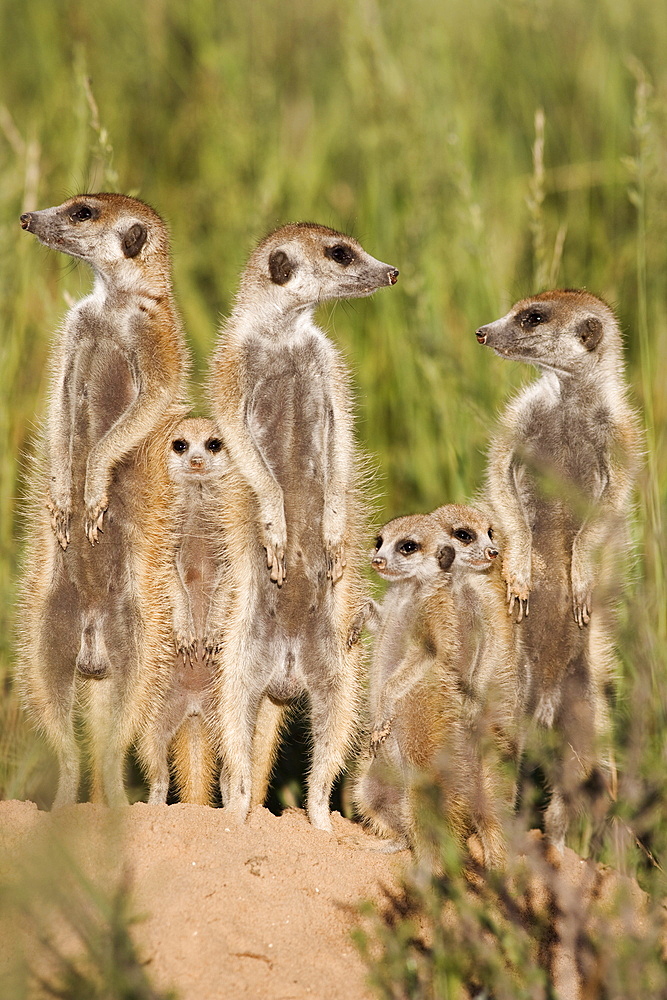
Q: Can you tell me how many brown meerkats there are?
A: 6